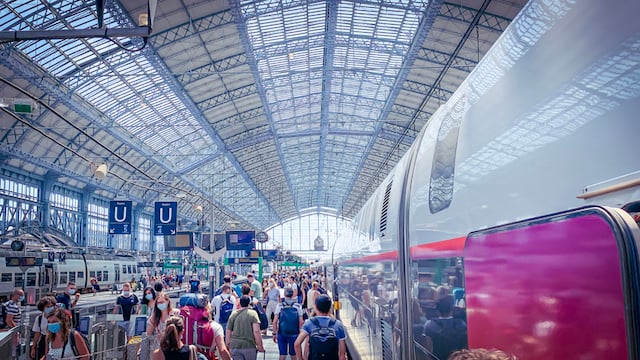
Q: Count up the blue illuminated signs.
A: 2